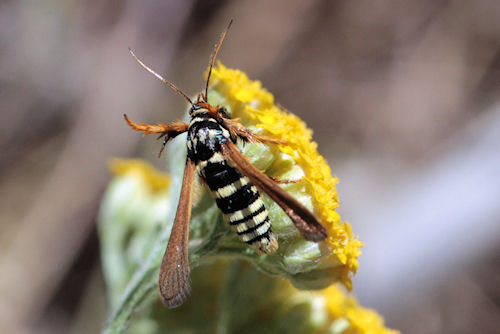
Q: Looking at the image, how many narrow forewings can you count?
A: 2